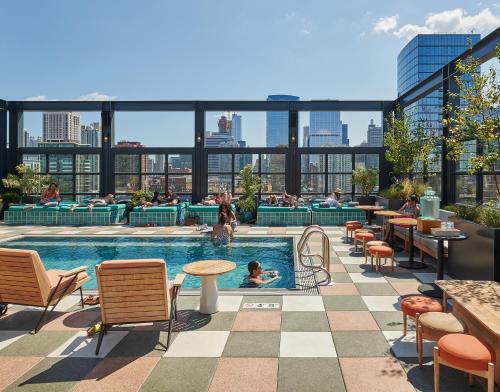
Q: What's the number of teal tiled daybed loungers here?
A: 6